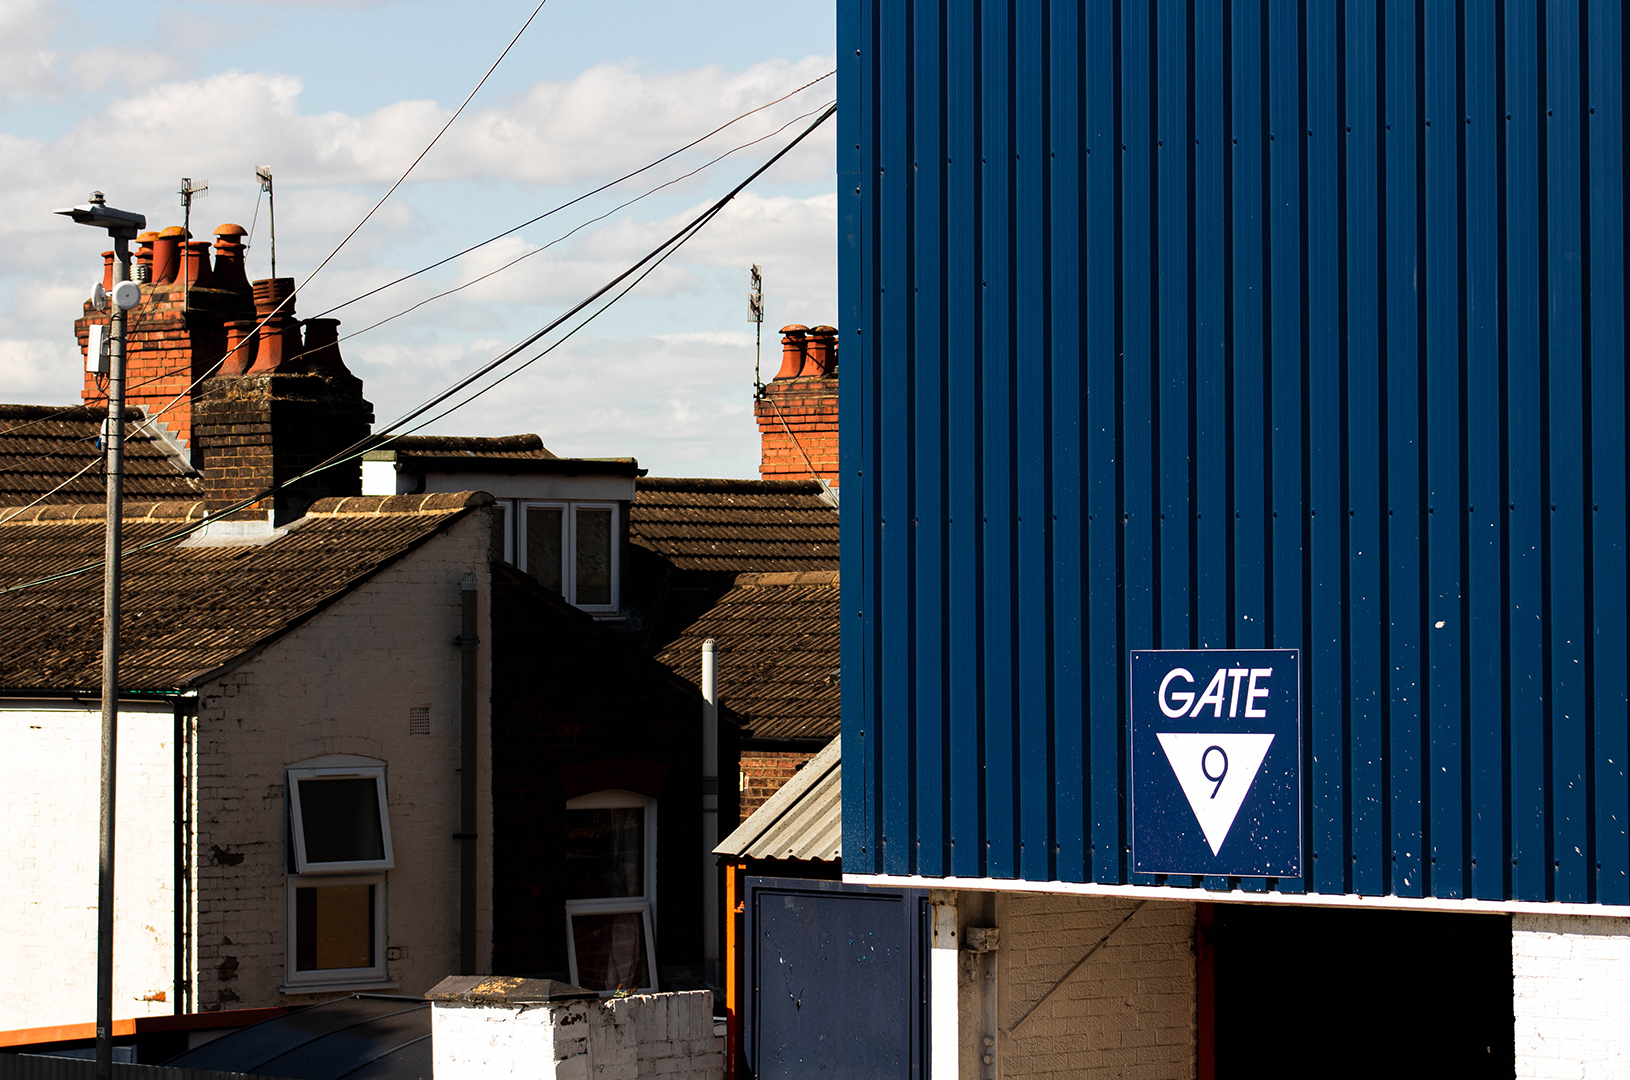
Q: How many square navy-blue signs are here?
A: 1